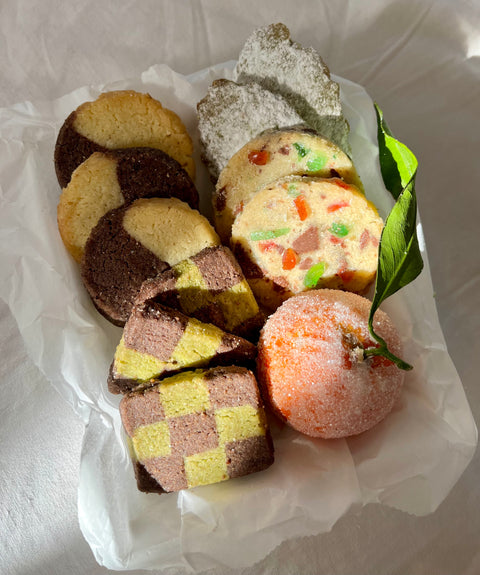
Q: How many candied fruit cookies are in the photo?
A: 2